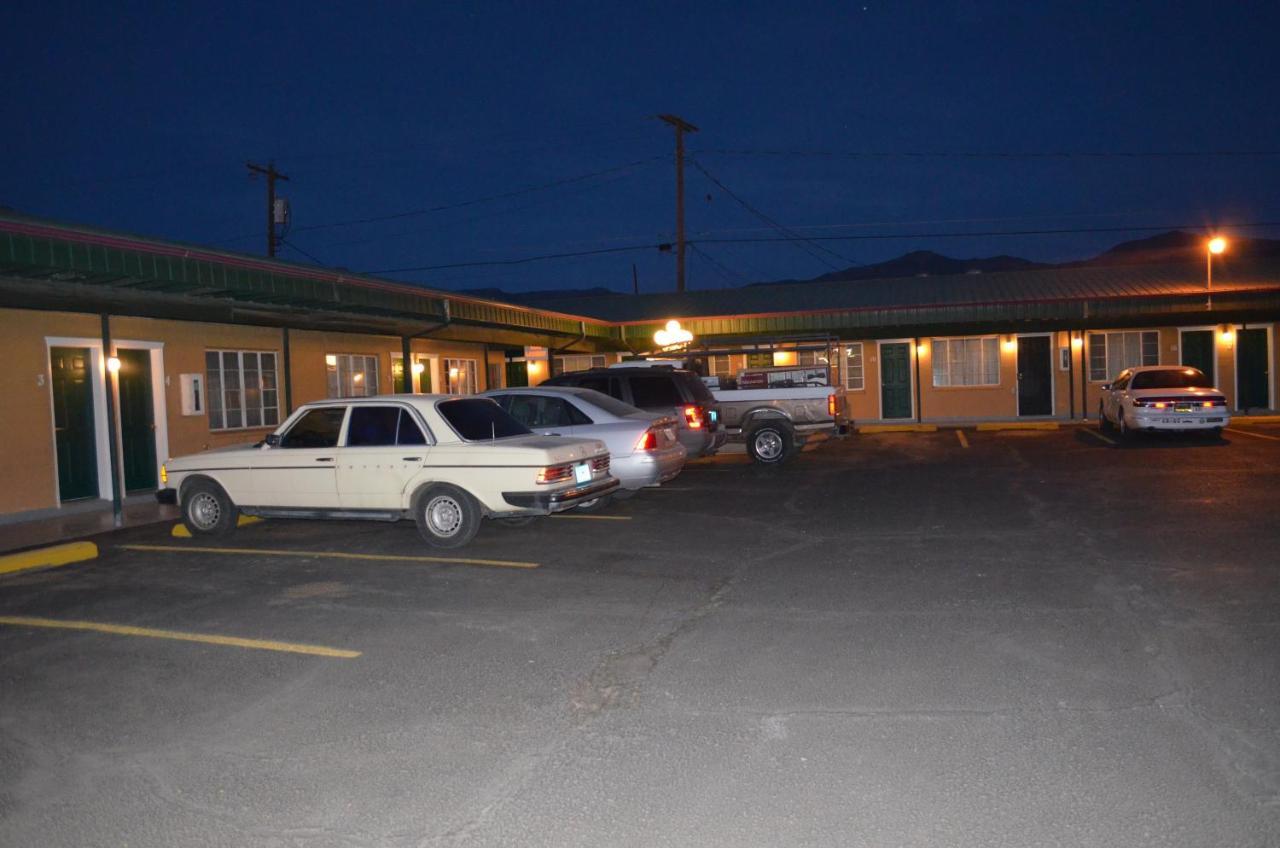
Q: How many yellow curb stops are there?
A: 5